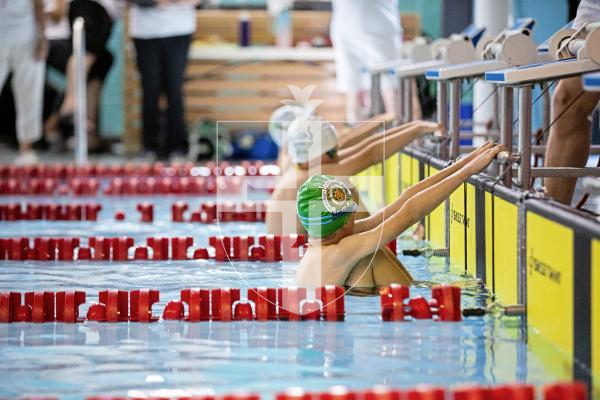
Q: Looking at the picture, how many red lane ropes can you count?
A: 6